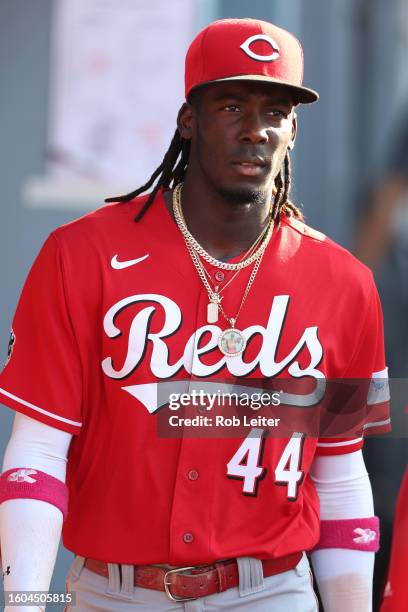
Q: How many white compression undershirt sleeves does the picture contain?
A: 2